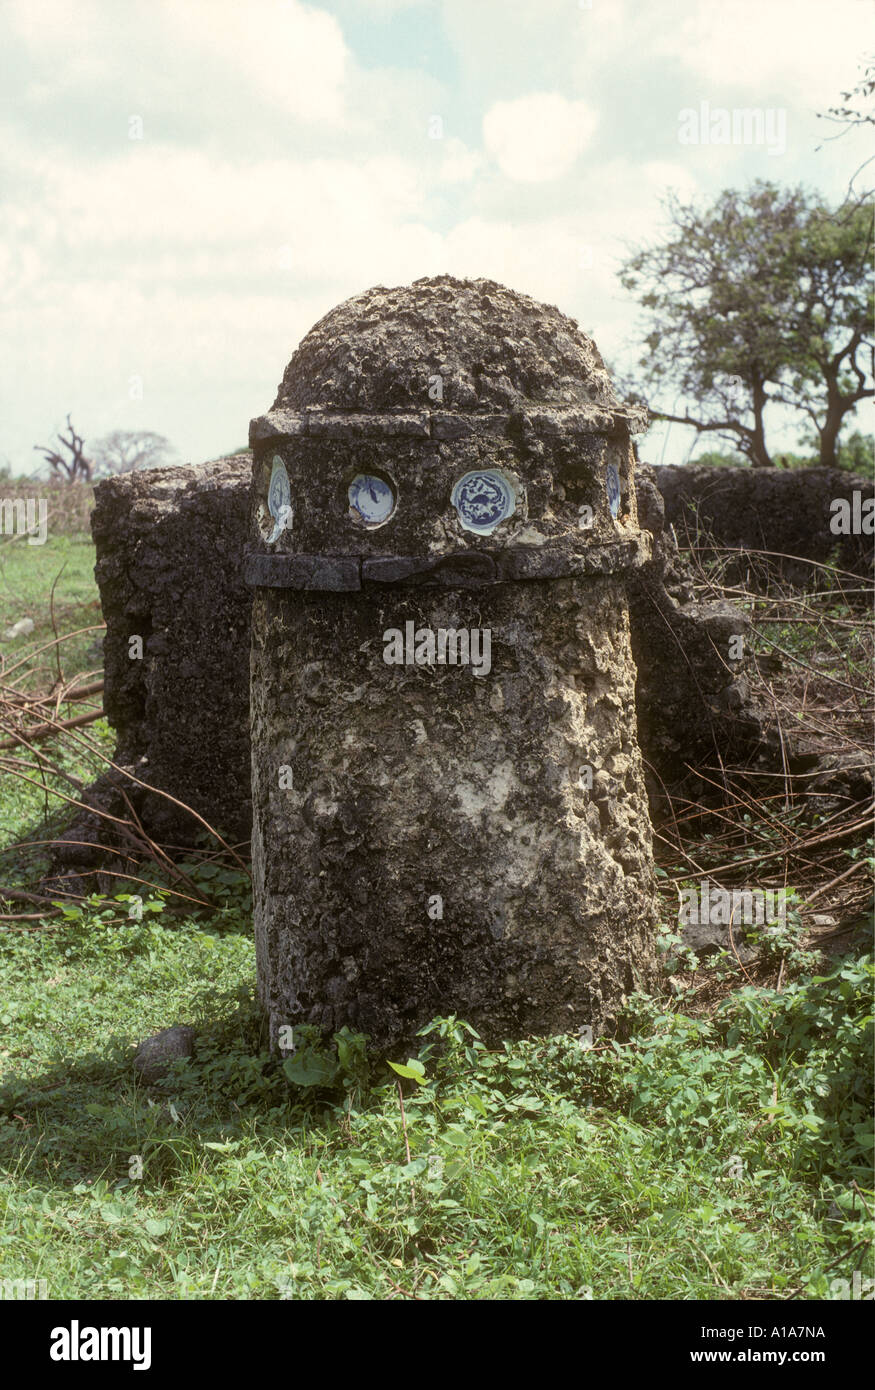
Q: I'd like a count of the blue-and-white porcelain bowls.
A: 4